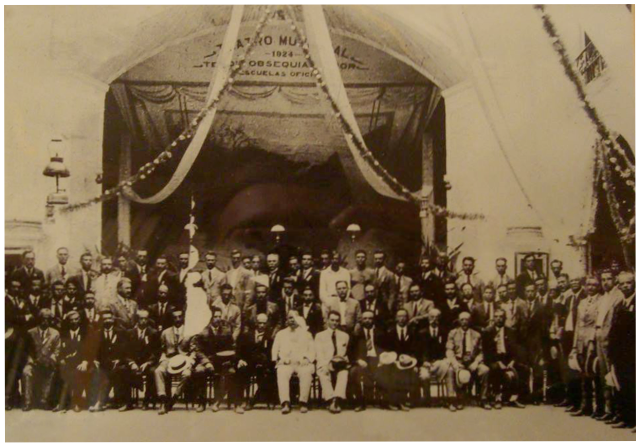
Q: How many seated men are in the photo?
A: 14